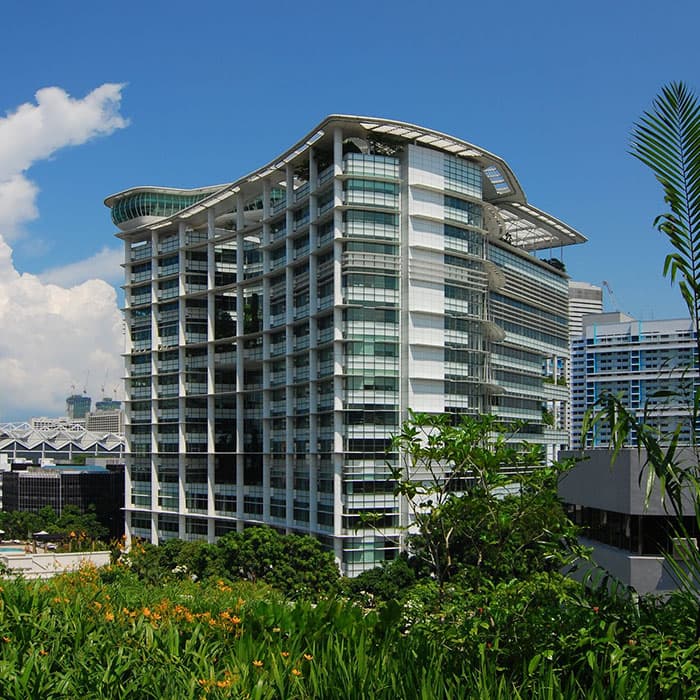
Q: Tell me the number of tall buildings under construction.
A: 2